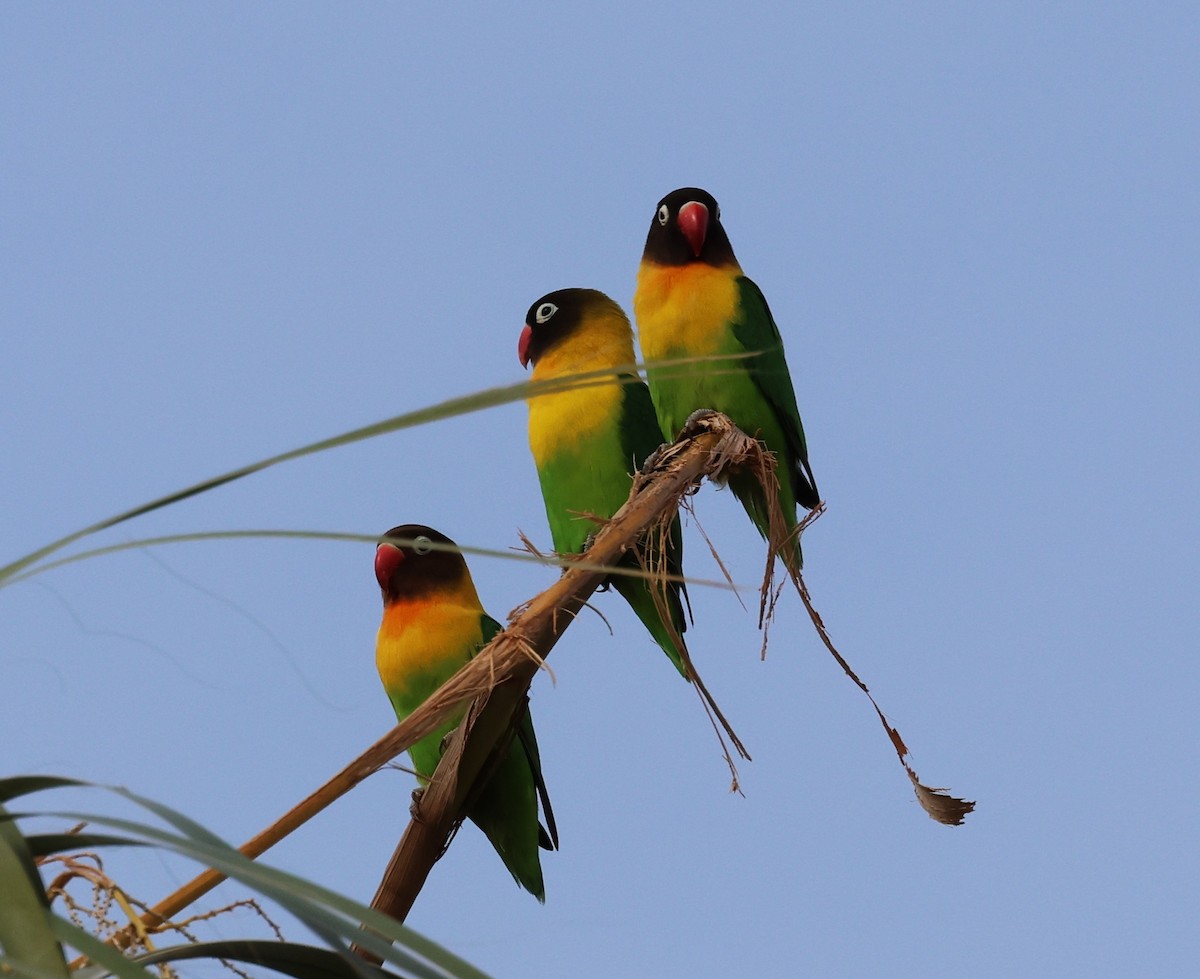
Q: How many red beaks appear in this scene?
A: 3